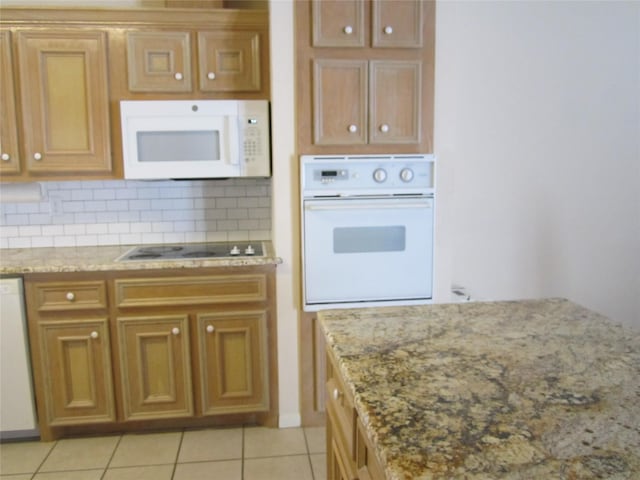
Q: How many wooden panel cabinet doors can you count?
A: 11